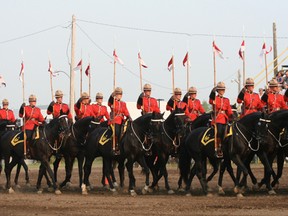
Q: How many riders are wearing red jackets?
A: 12